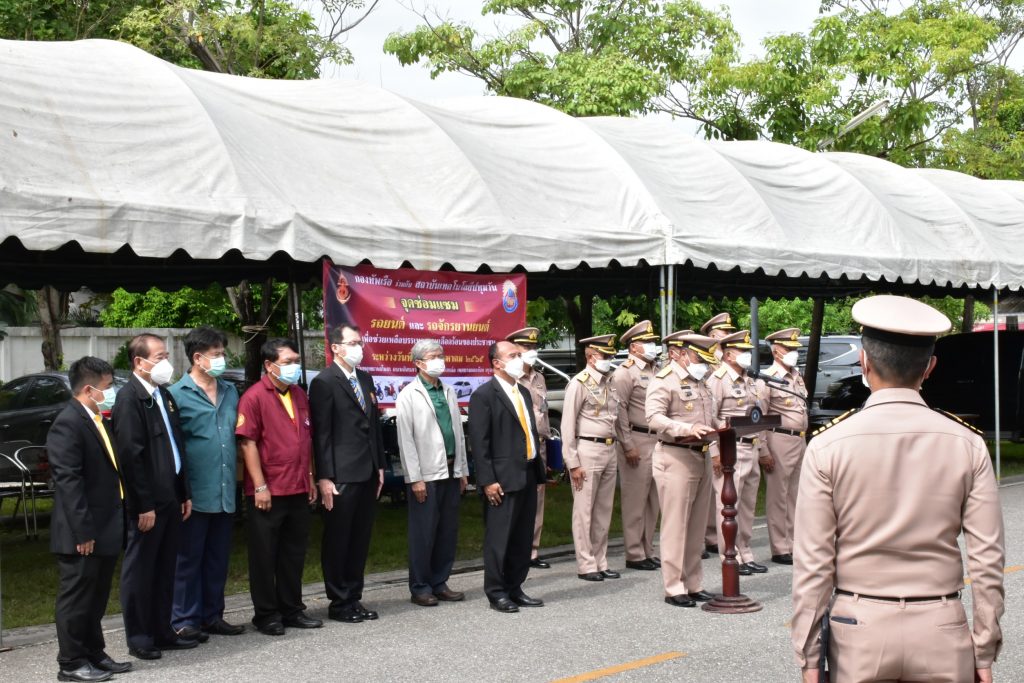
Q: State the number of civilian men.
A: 7